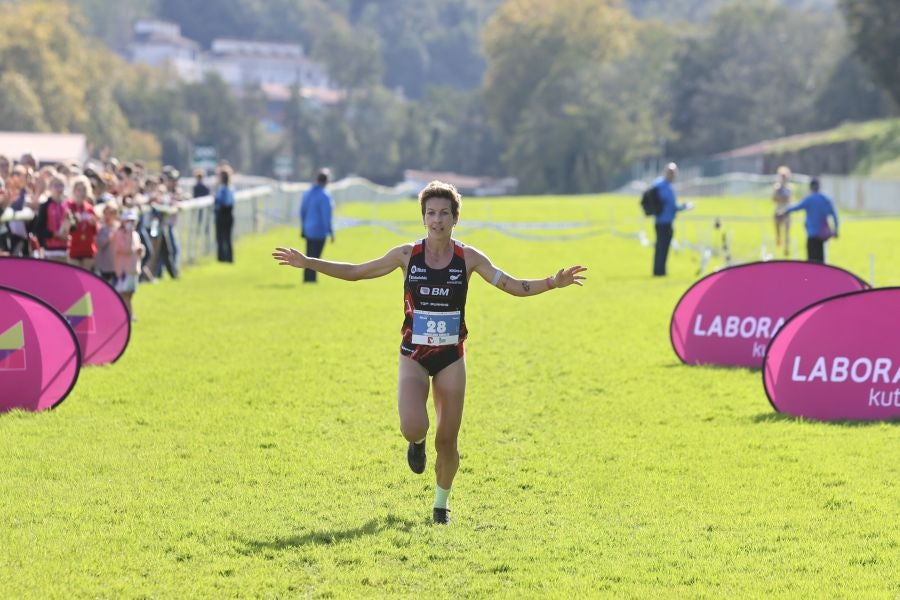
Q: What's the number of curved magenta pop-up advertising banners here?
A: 4